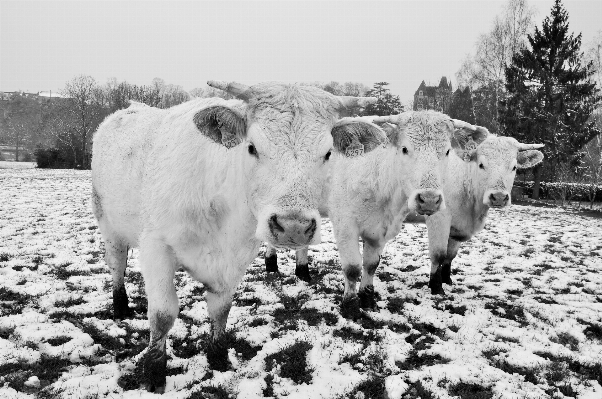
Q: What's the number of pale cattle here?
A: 3